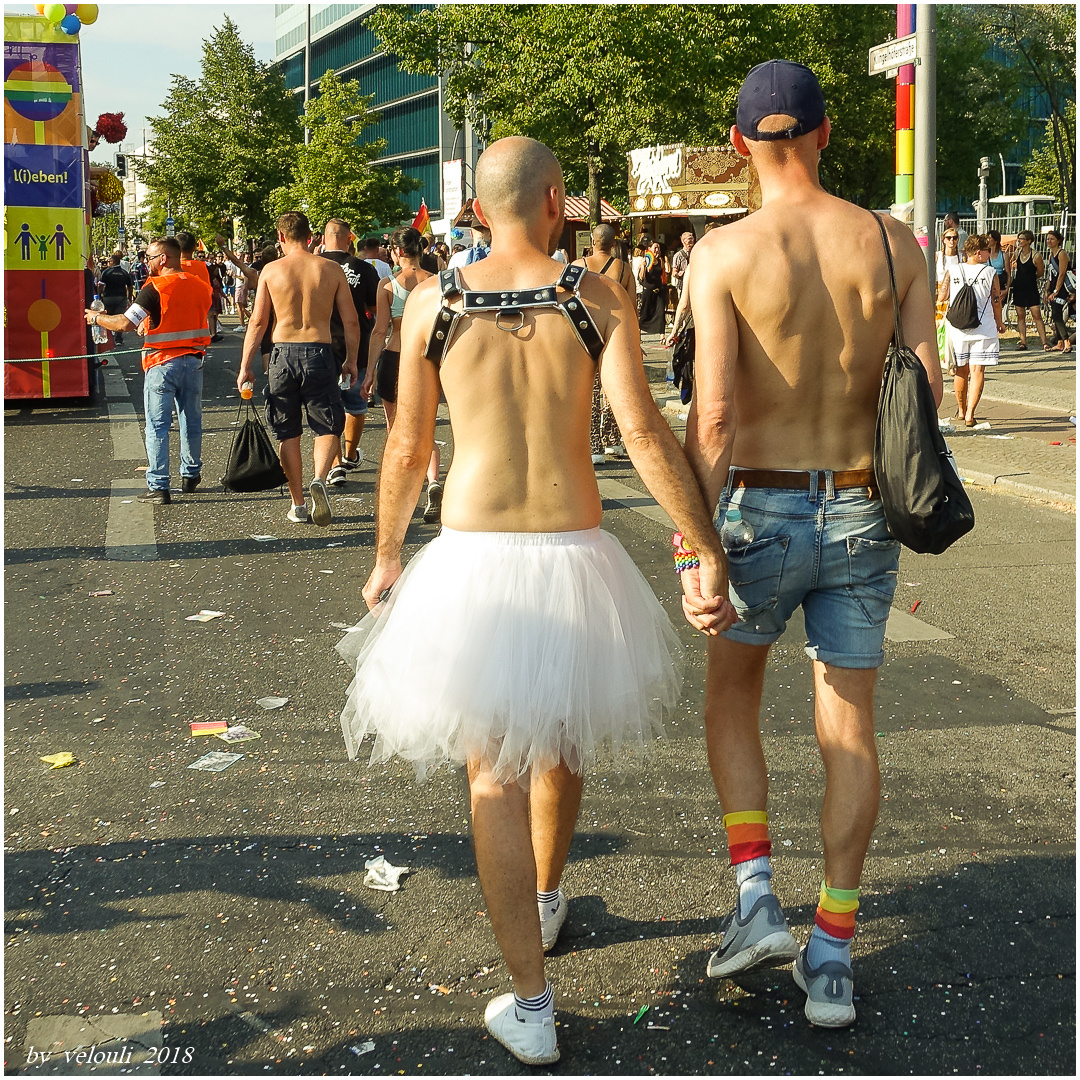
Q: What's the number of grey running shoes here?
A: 2